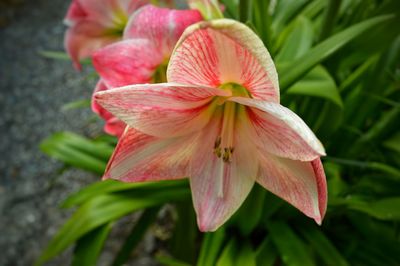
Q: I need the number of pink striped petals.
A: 6